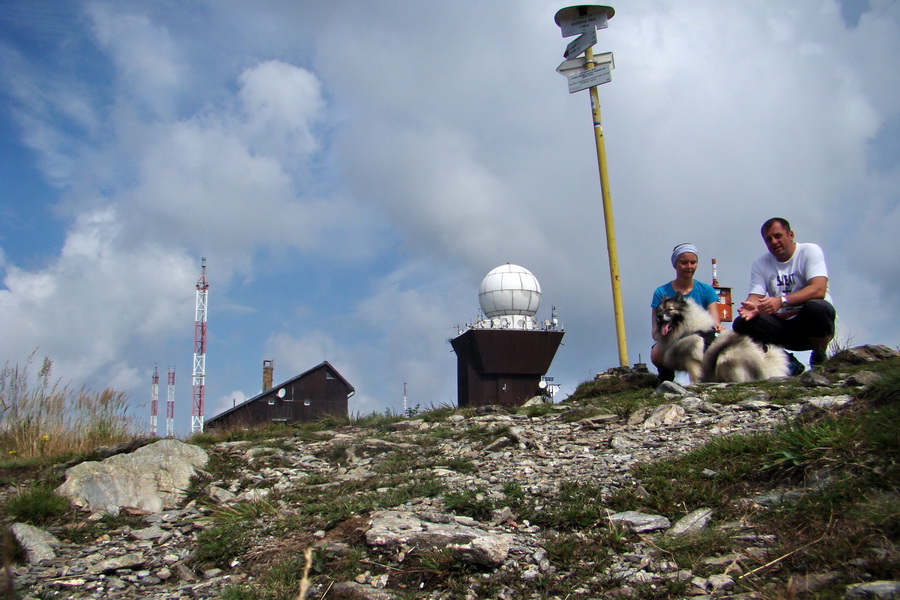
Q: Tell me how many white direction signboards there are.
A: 4